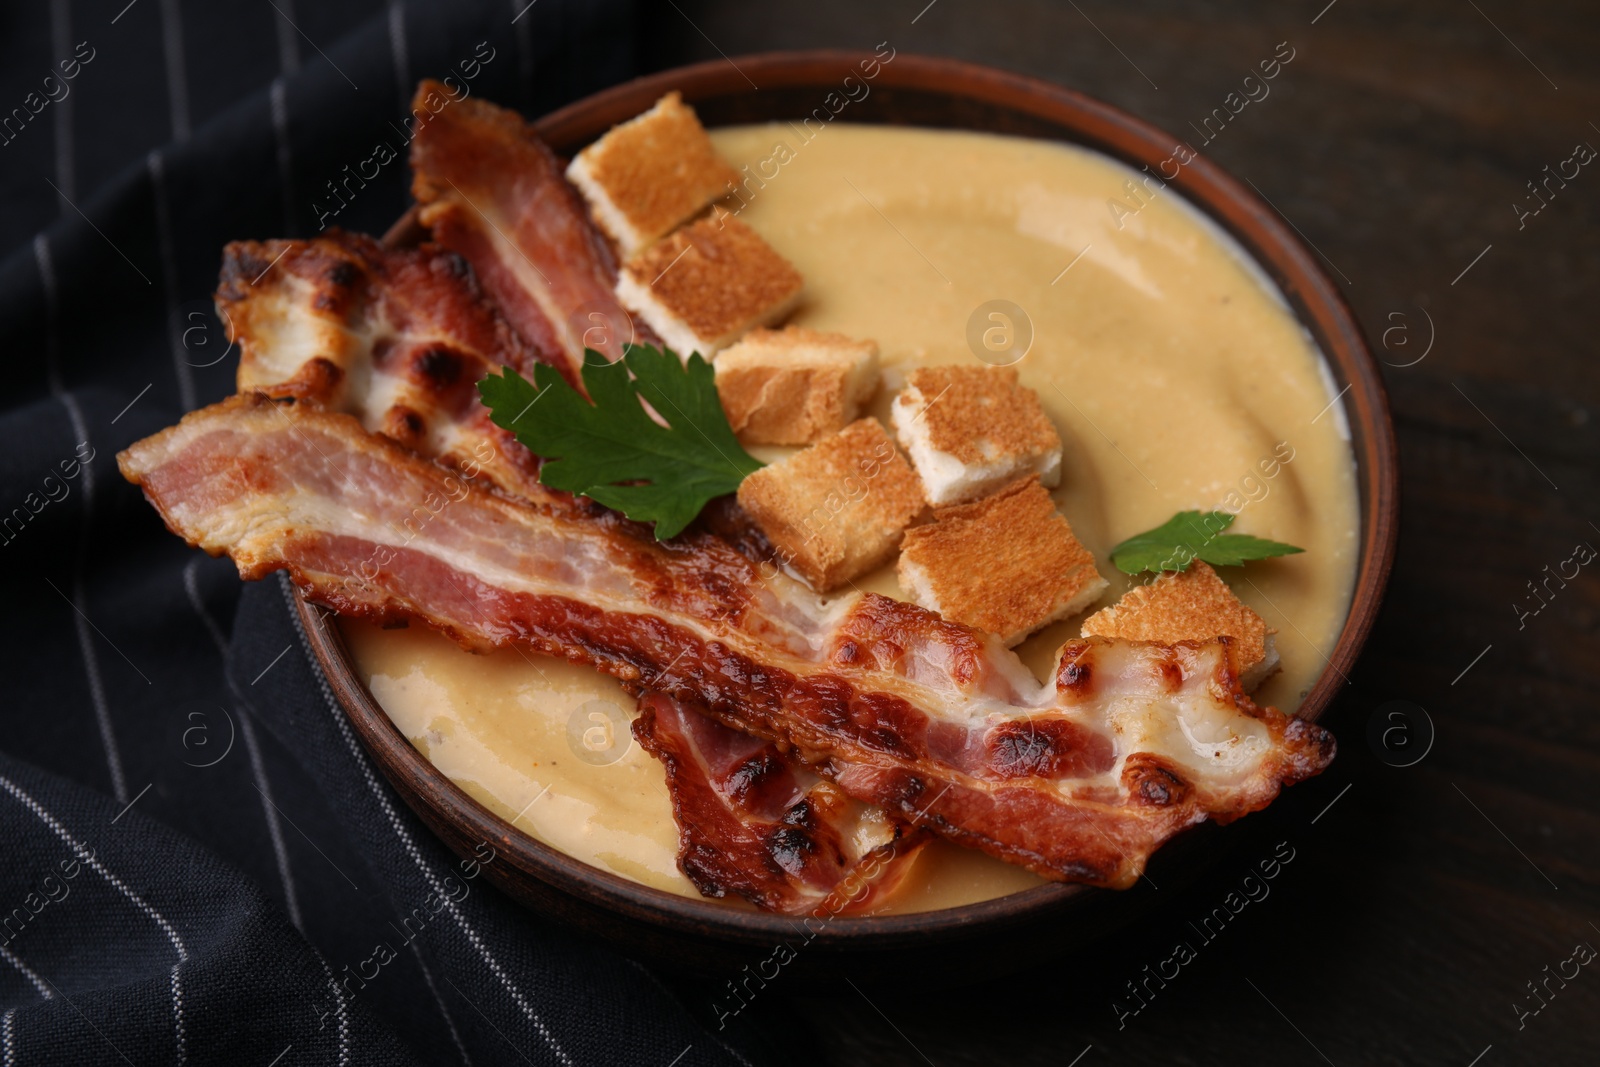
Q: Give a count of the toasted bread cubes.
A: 7